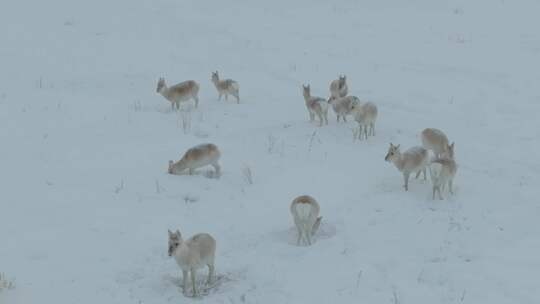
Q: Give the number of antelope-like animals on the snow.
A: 12